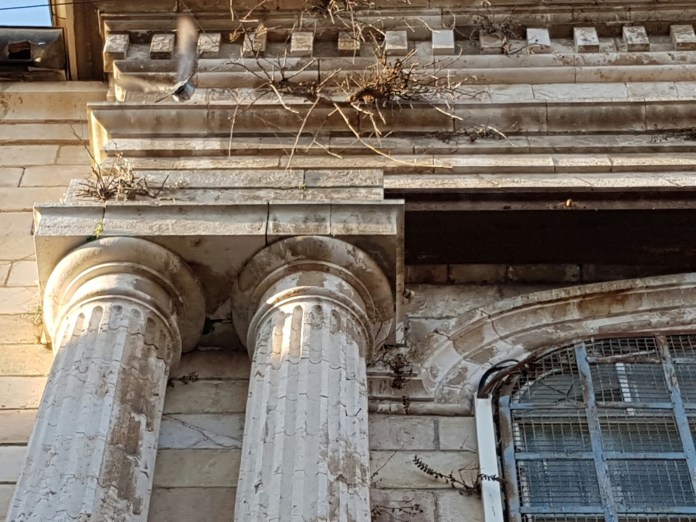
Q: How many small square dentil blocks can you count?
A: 13